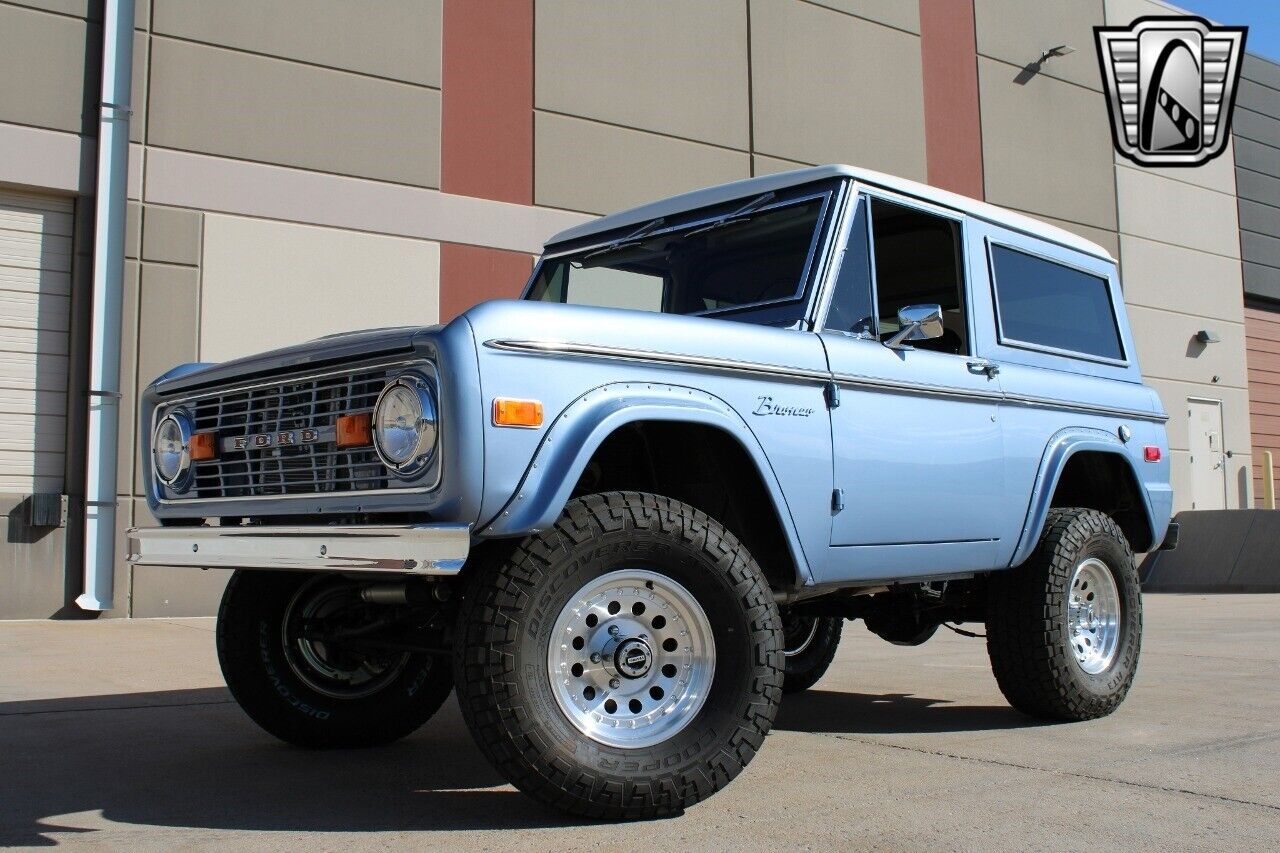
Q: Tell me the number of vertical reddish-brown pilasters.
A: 2